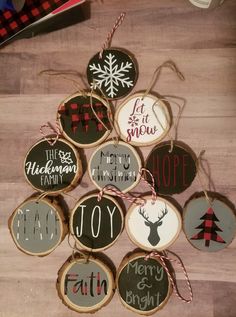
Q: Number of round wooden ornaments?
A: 12